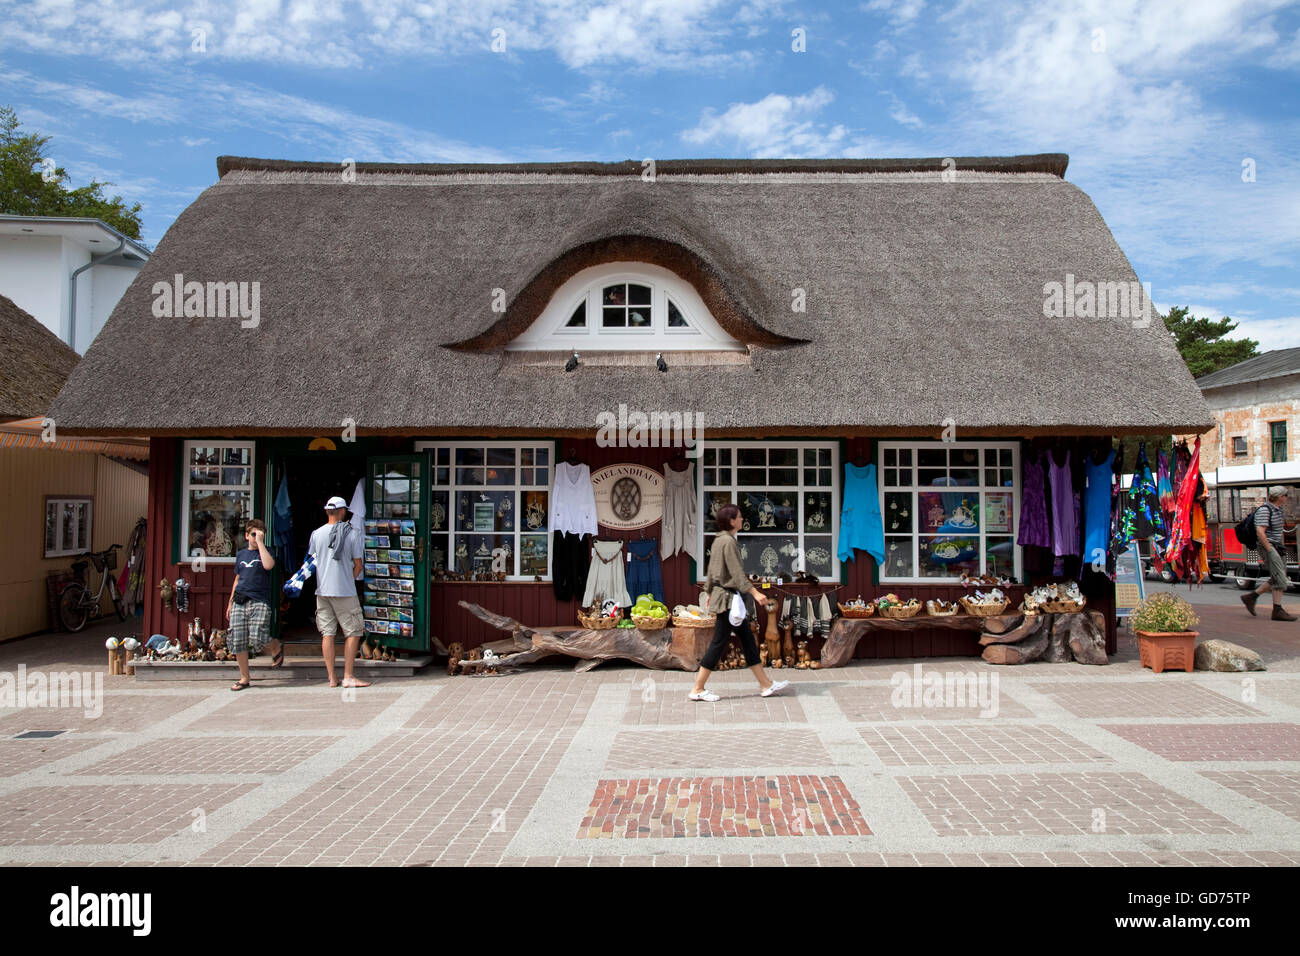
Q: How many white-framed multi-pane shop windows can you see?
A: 4